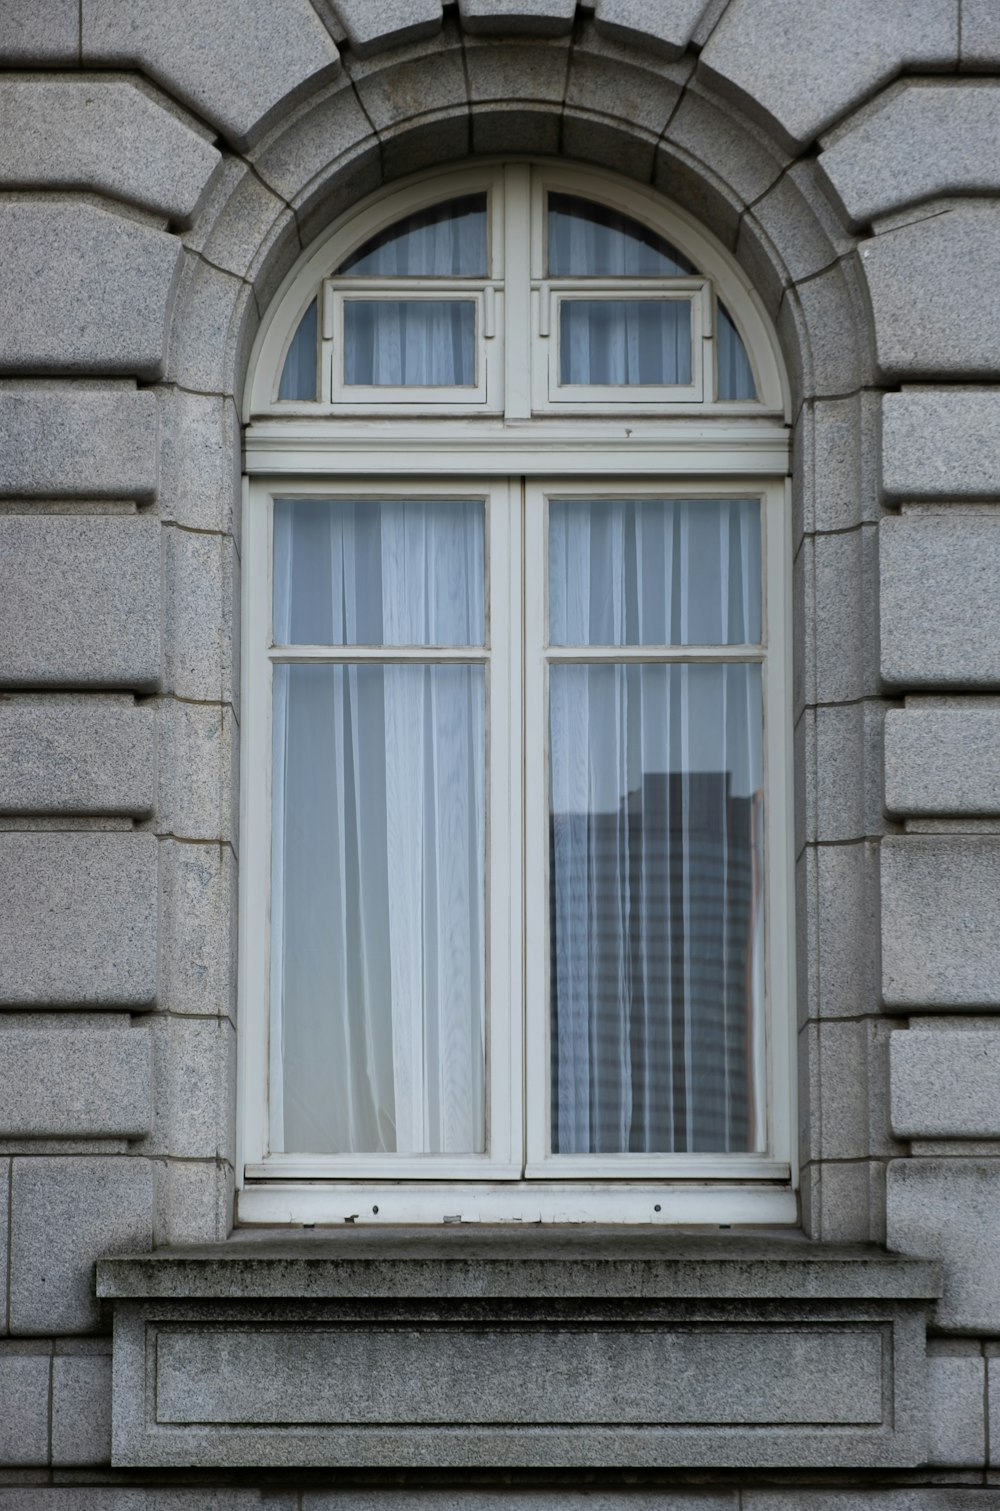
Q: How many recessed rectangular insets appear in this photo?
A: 1